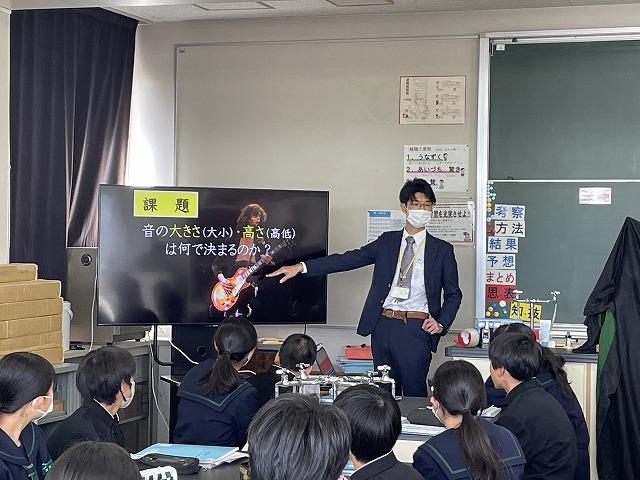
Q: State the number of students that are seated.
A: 10